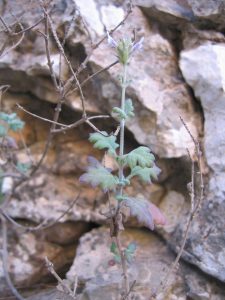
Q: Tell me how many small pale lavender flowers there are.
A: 2